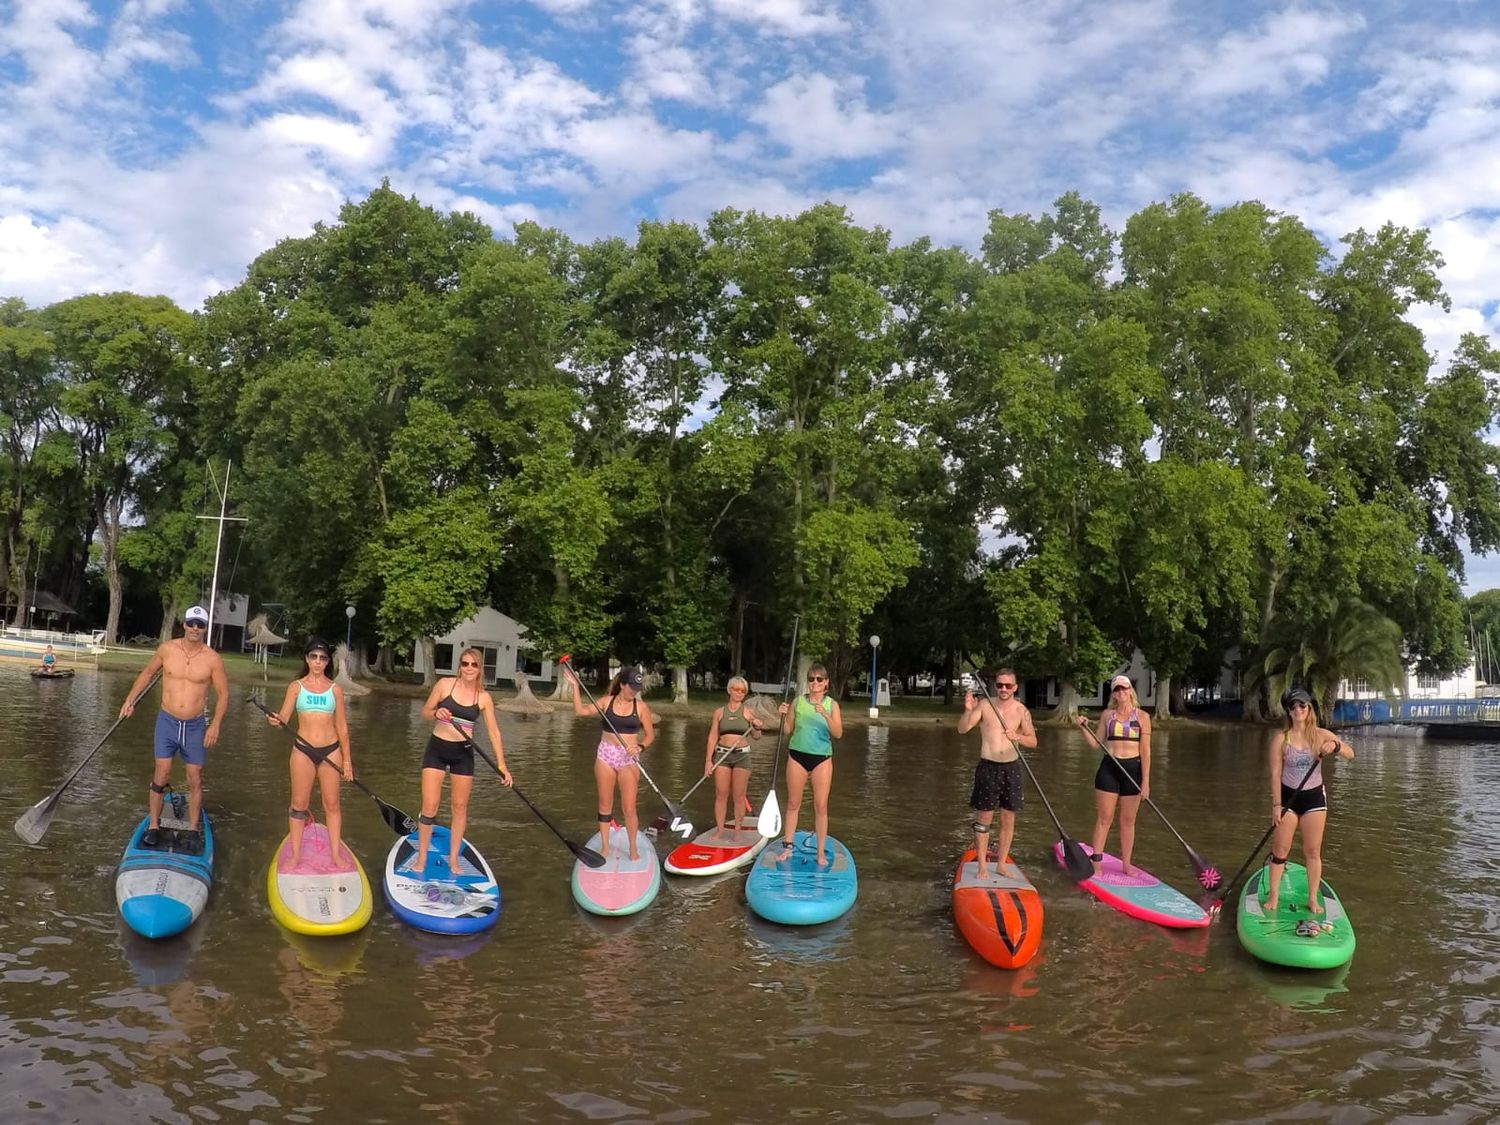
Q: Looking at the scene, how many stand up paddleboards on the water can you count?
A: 9